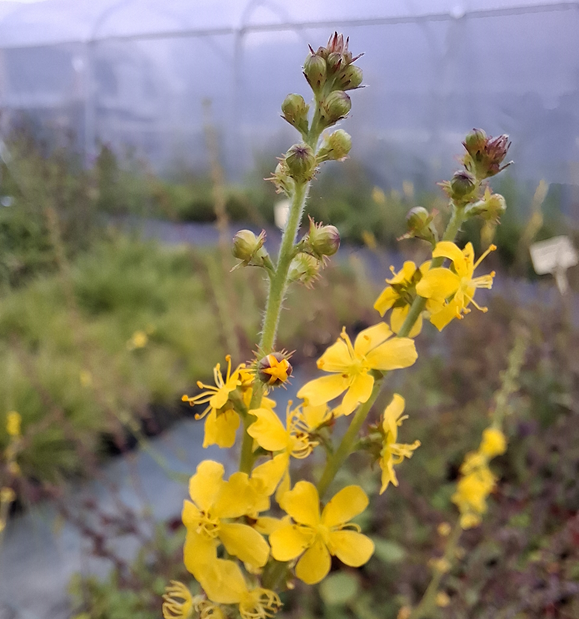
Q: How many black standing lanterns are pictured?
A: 0